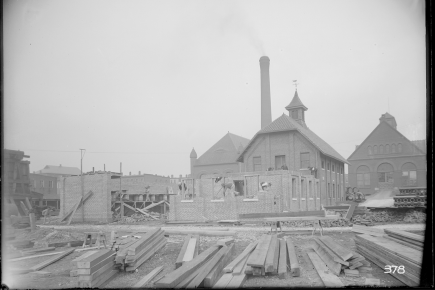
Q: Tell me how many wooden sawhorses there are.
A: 4